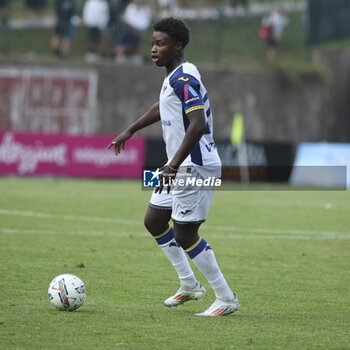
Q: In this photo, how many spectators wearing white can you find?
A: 3